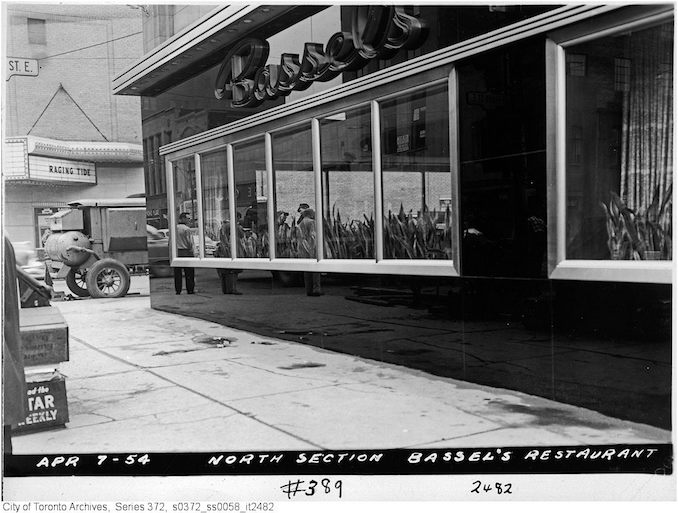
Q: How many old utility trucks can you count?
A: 1